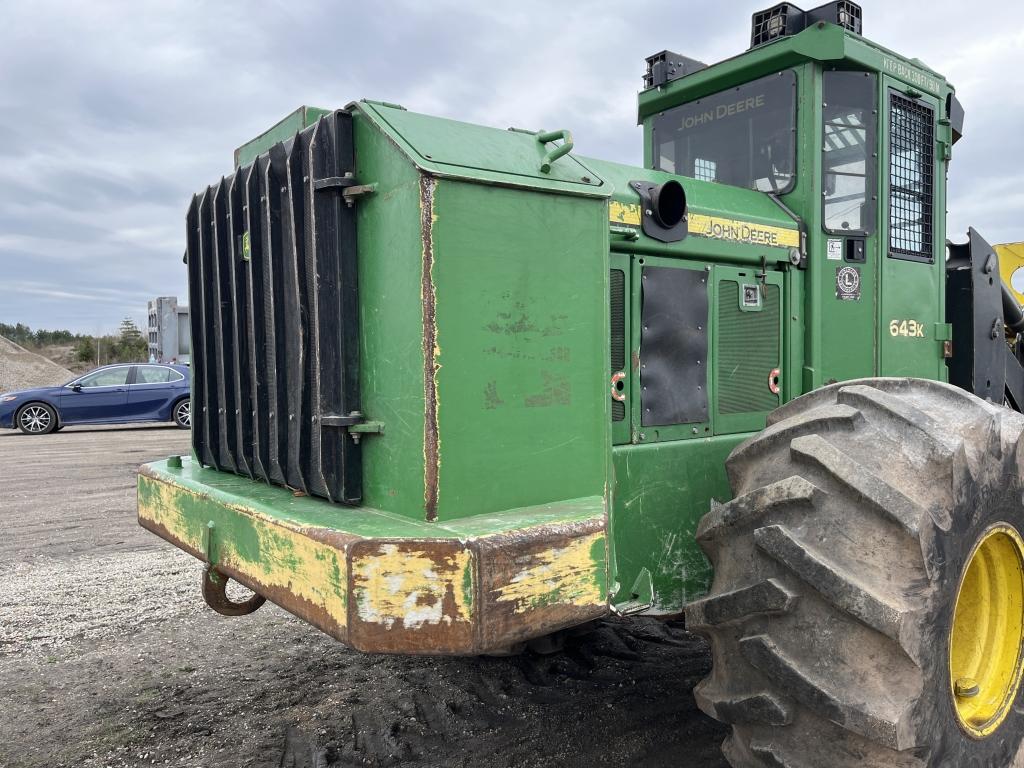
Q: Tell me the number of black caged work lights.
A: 3